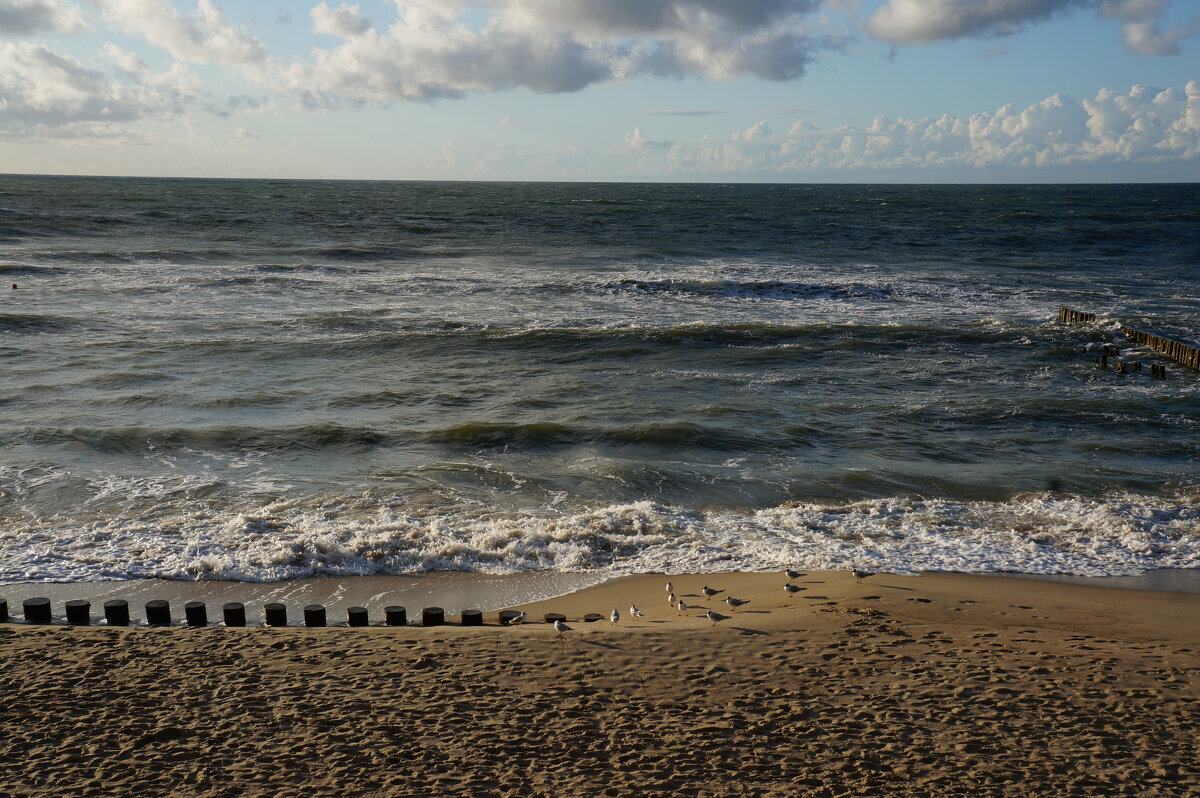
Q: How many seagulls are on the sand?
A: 13